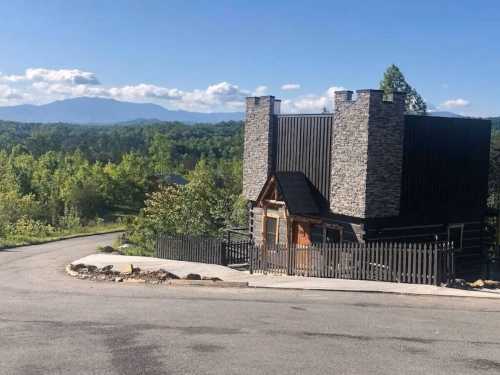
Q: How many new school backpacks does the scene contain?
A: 0